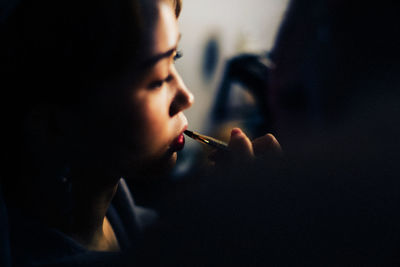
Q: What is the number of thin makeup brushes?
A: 1